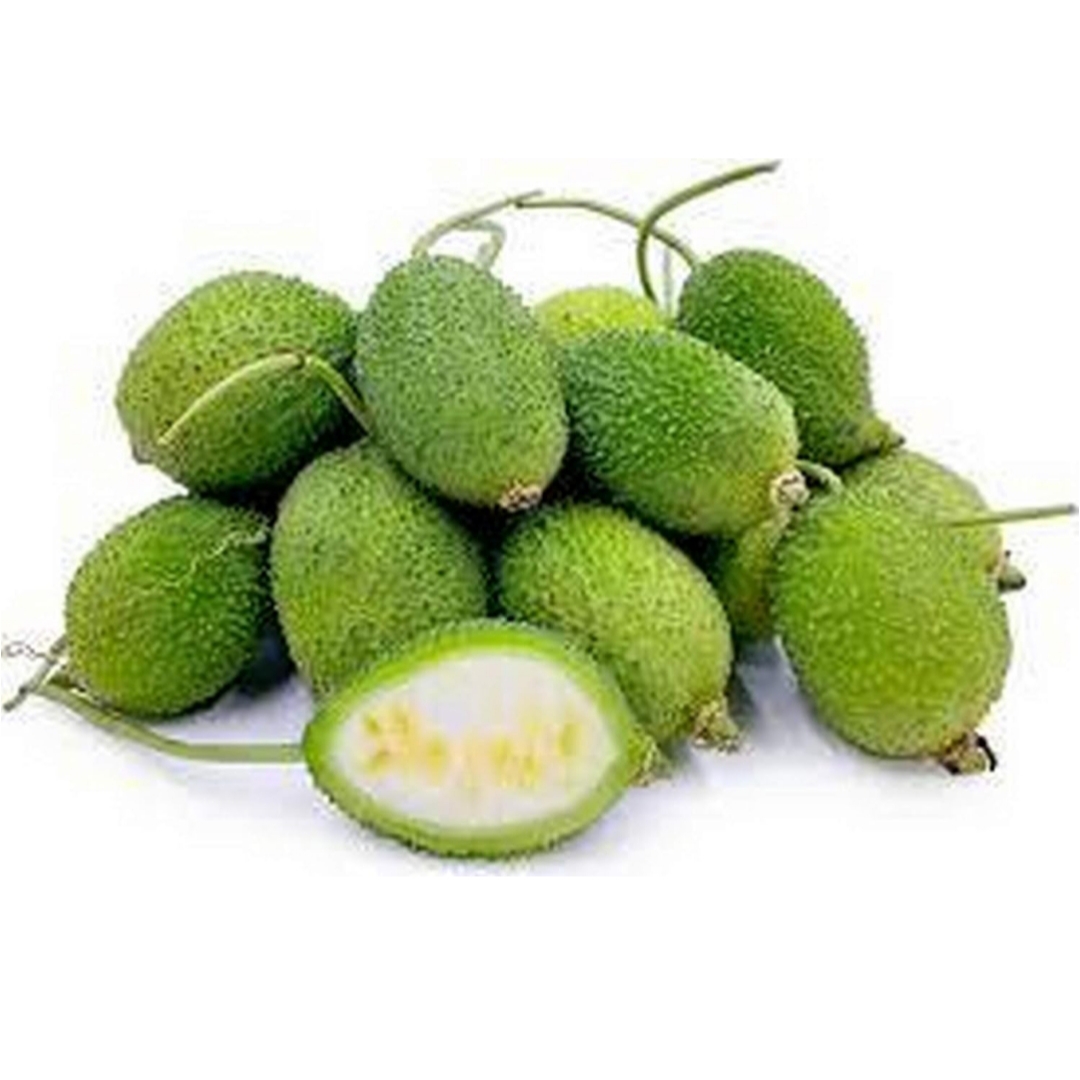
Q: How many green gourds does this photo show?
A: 12